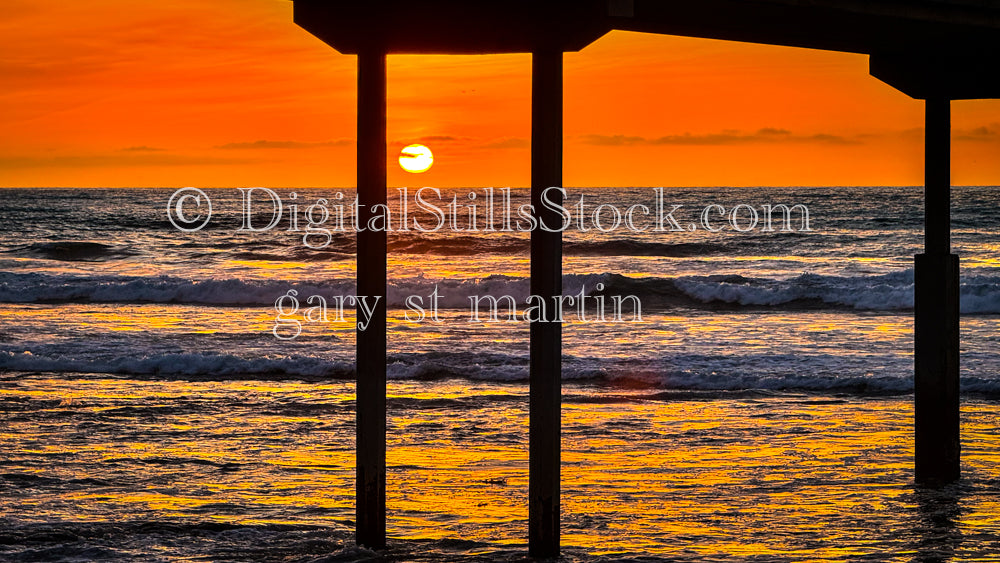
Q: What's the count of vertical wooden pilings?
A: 3